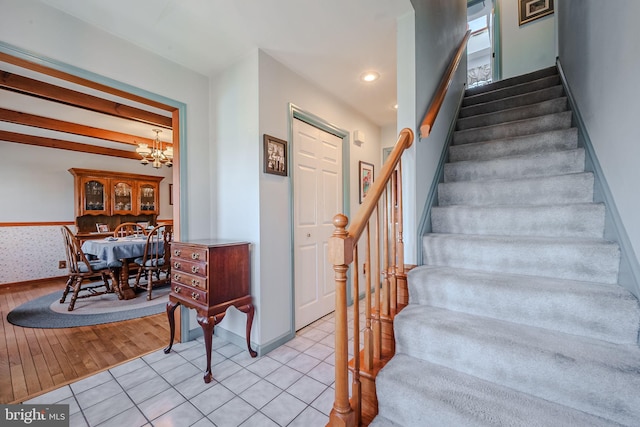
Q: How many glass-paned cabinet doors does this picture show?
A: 3